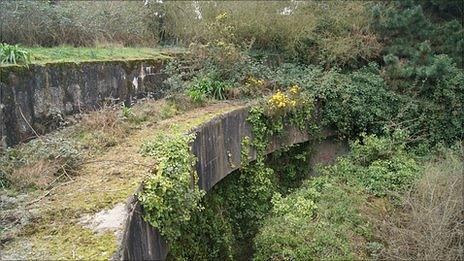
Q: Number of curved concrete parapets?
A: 1